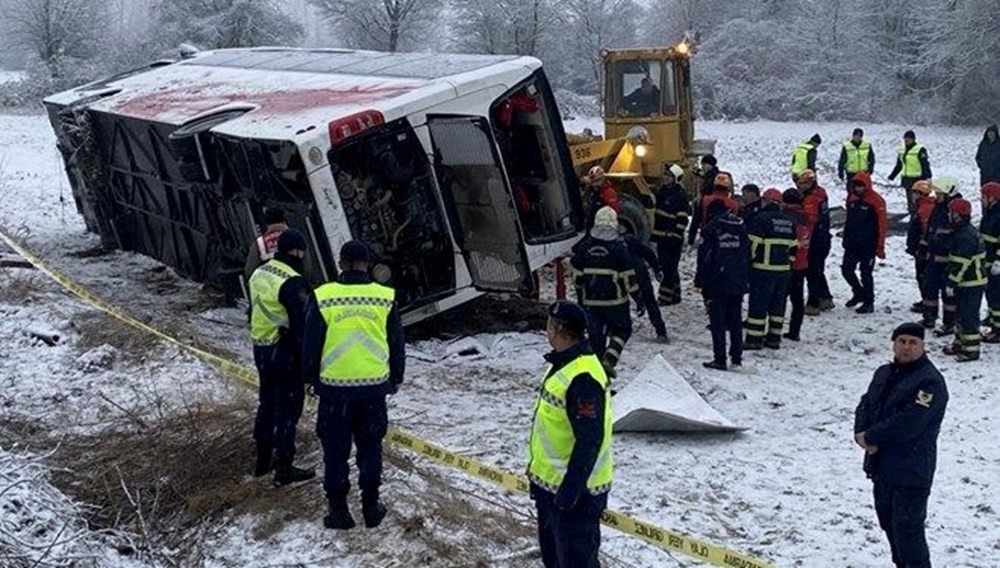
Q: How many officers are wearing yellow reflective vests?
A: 6